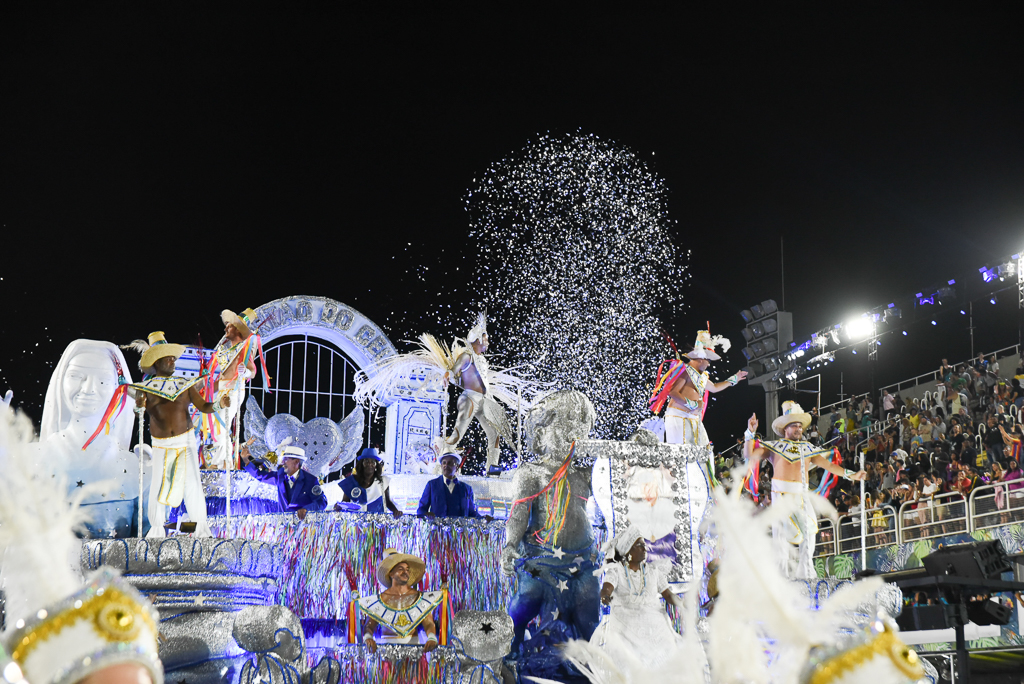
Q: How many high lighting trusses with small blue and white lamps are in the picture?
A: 1